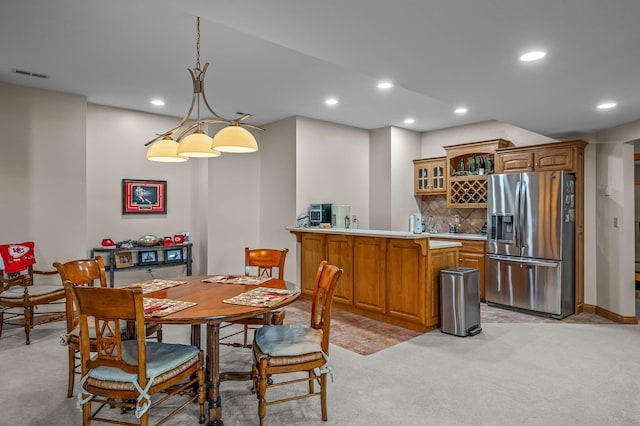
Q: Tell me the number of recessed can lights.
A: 7